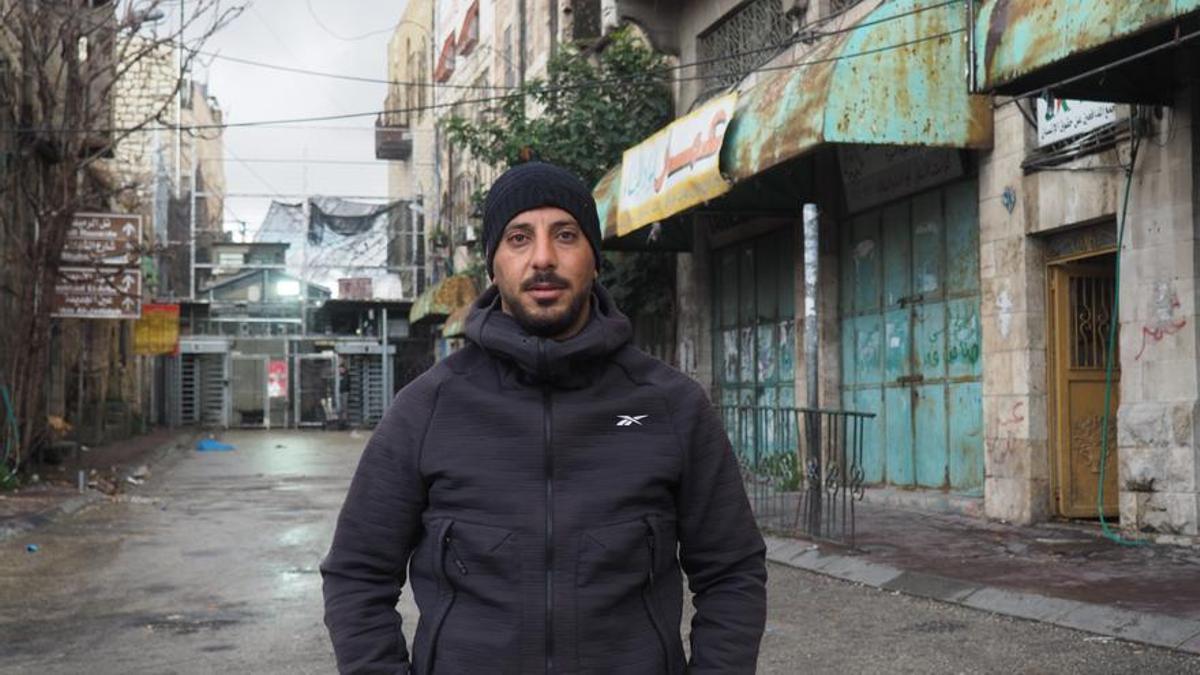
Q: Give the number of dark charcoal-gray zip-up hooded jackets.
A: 1